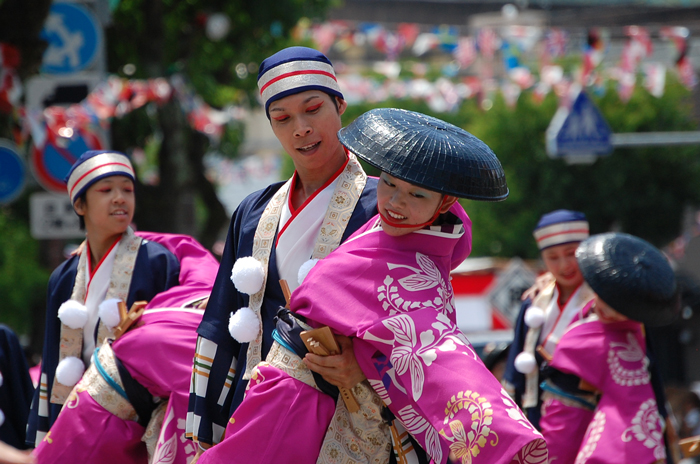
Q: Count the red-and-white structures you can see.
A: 1